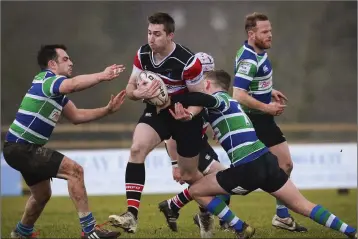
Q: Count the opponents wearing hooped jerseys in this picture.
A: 3